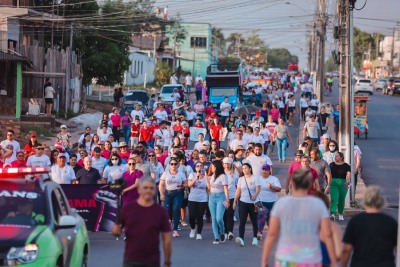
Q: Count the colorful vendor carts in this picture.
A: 1